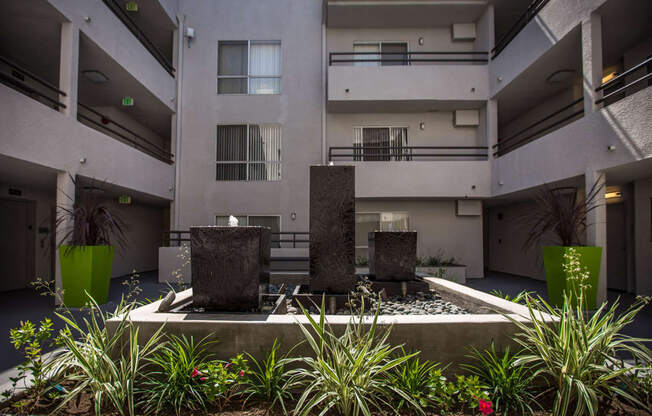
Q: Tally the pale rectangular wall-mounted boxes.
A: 3